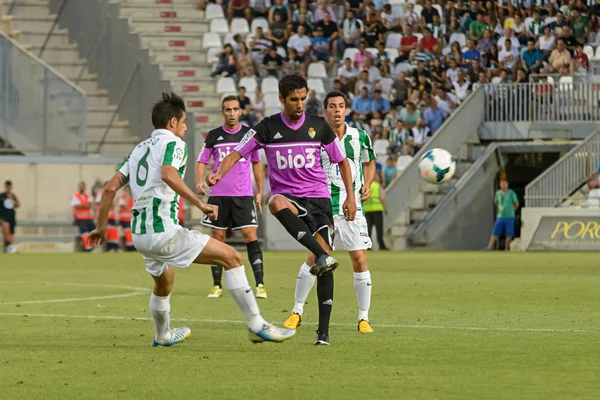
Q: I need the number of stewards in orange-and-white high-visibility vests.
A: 3